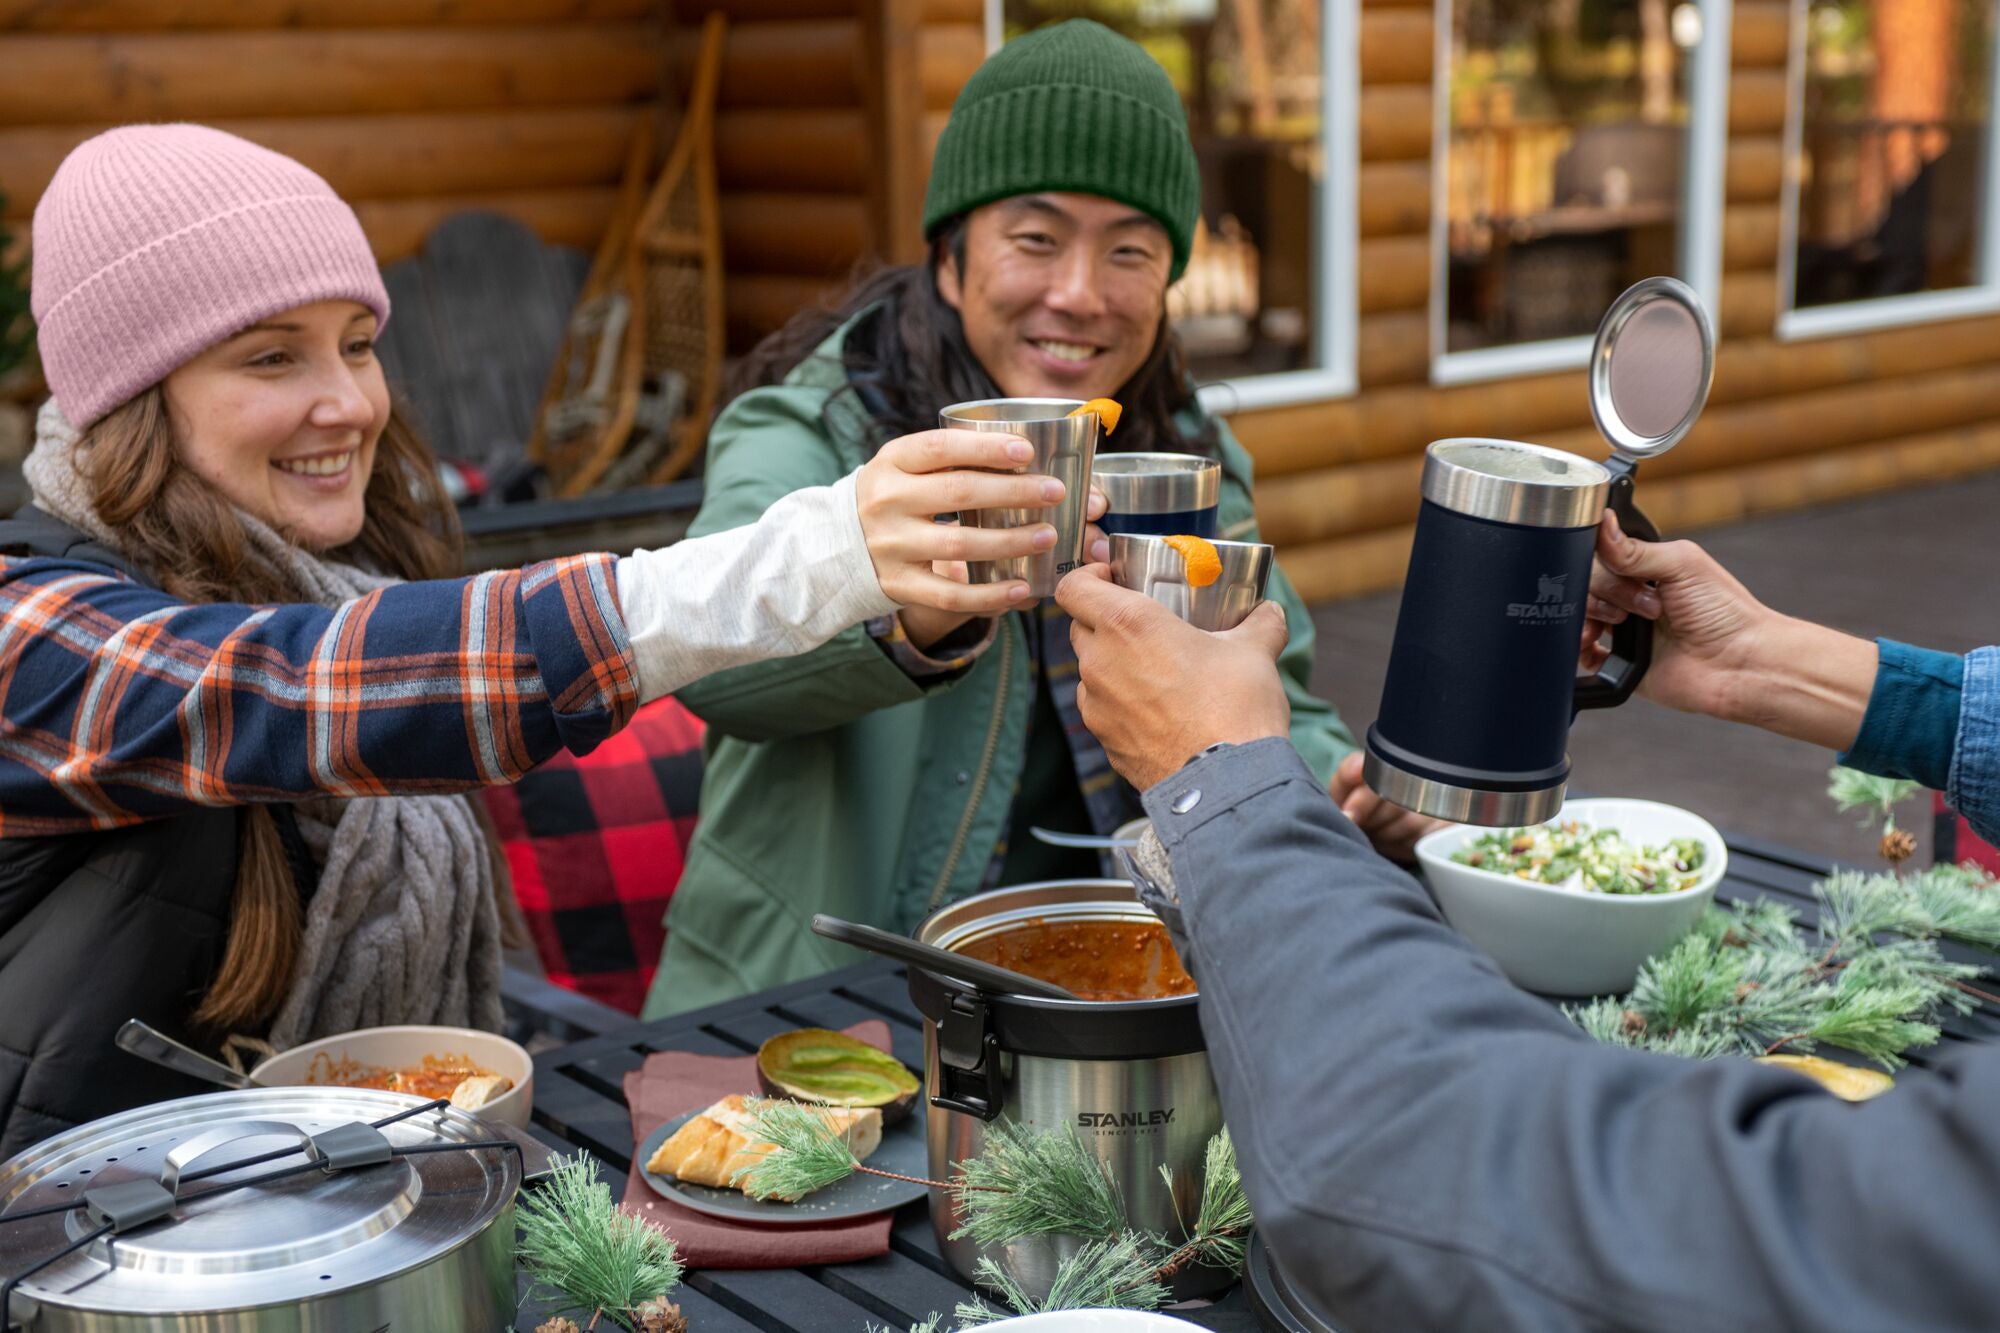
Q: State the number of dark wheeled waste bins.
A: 0